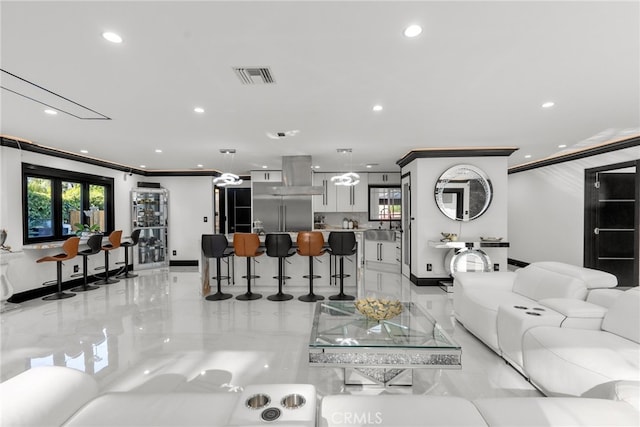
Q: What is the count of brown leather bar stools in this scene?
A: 4